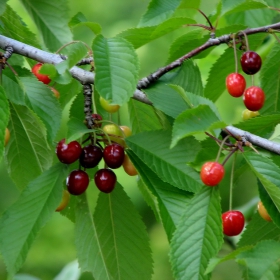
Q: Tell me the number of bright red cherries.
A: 5